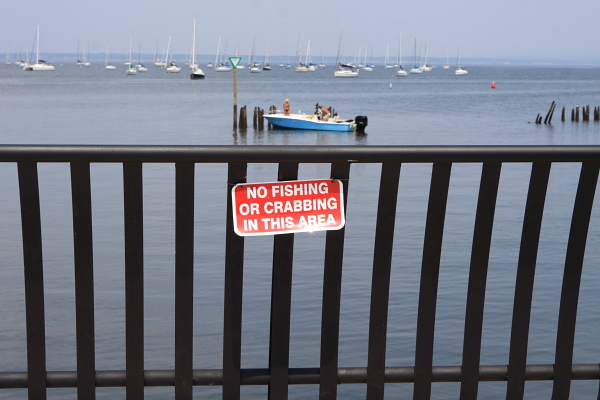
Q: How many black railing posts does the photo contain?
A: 12